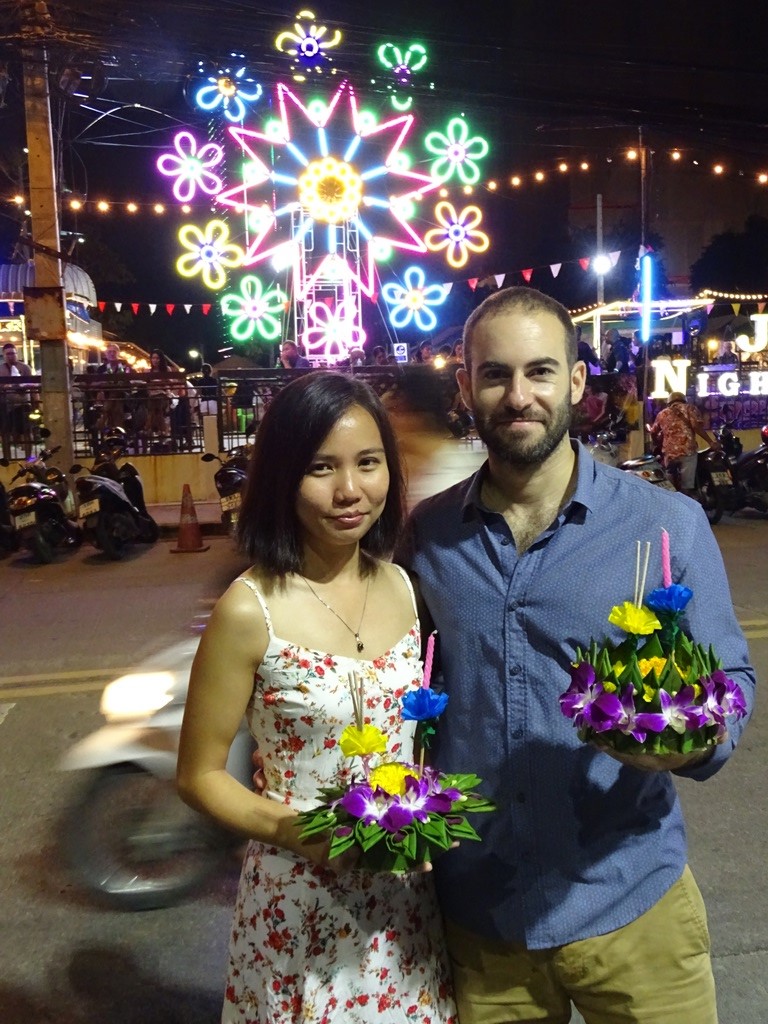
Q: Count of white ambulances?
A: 0